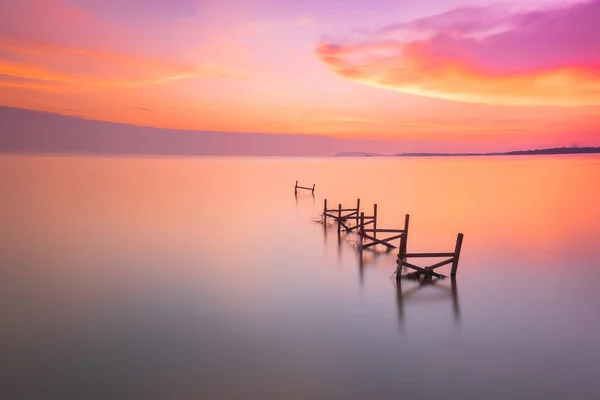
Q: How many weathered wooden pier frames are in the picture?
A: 5